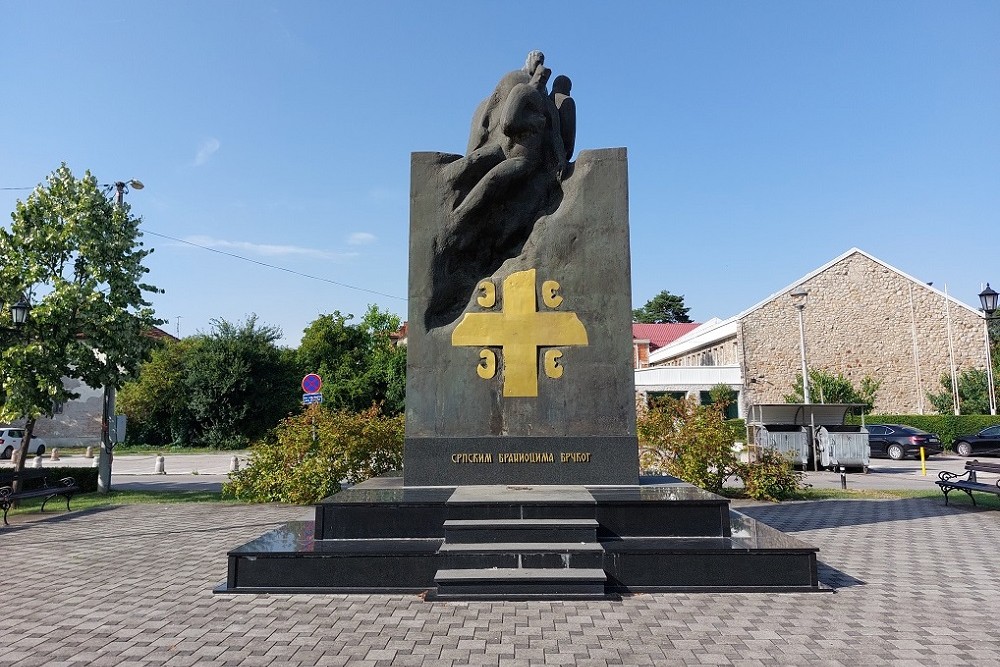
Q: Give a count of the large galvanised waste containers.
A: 2